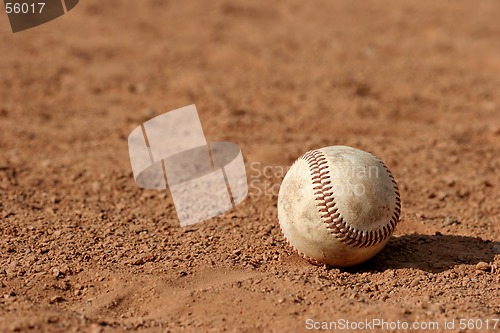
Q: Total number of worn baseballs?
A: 1